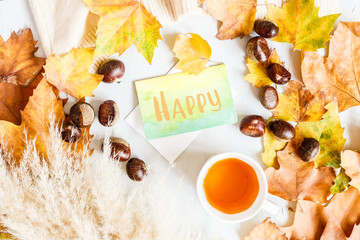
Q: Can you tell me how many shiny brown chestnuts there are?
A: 13